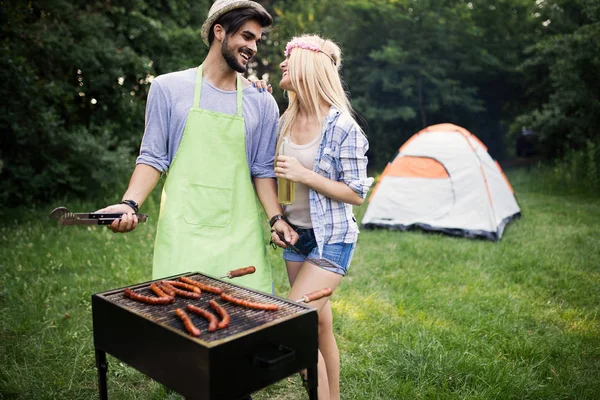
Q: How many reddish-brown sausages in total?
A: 10